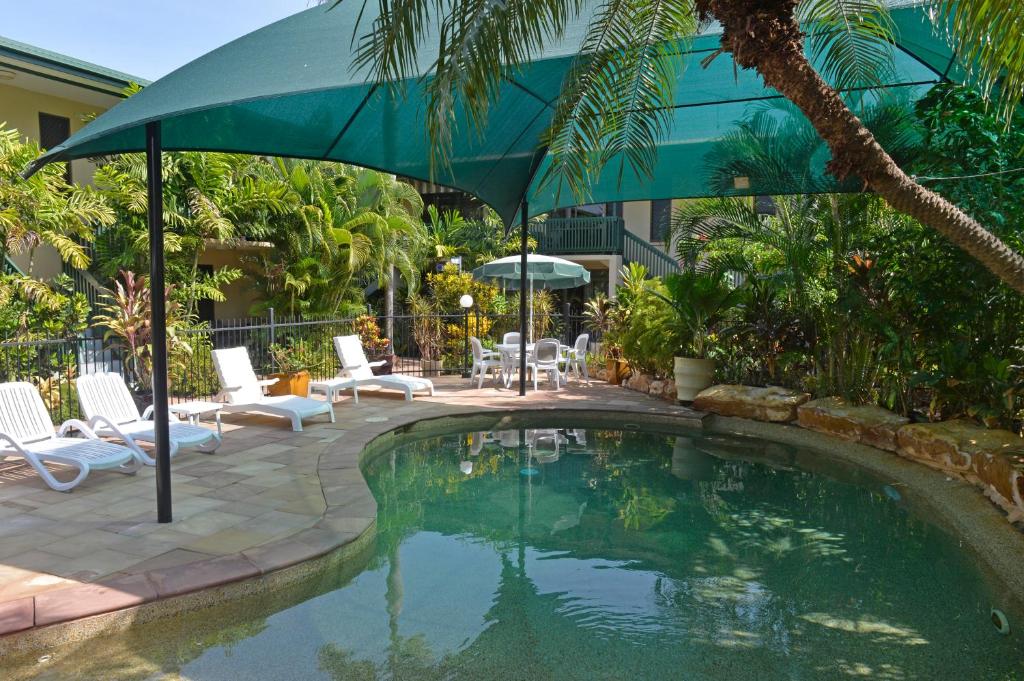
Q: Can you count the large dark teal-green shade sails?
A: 1